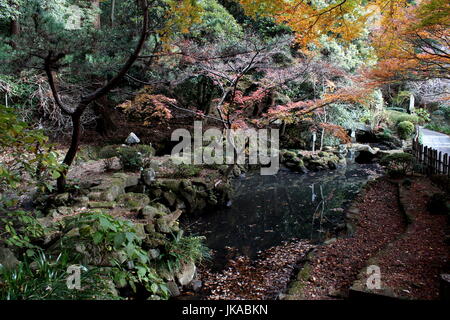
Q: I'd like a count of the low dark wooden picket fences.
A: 1